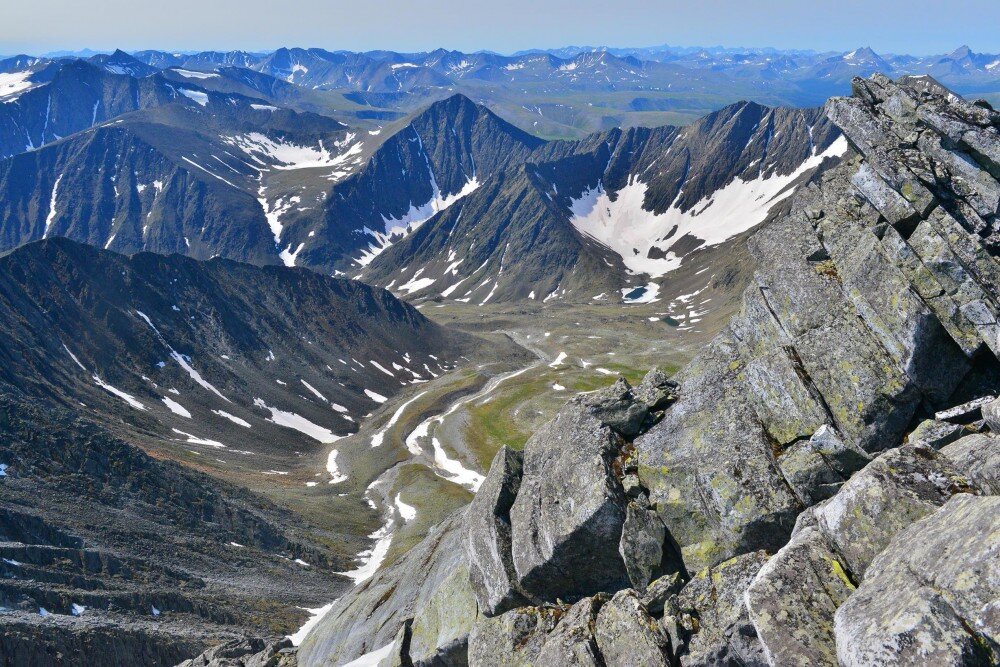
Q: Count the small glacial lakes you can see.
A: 2